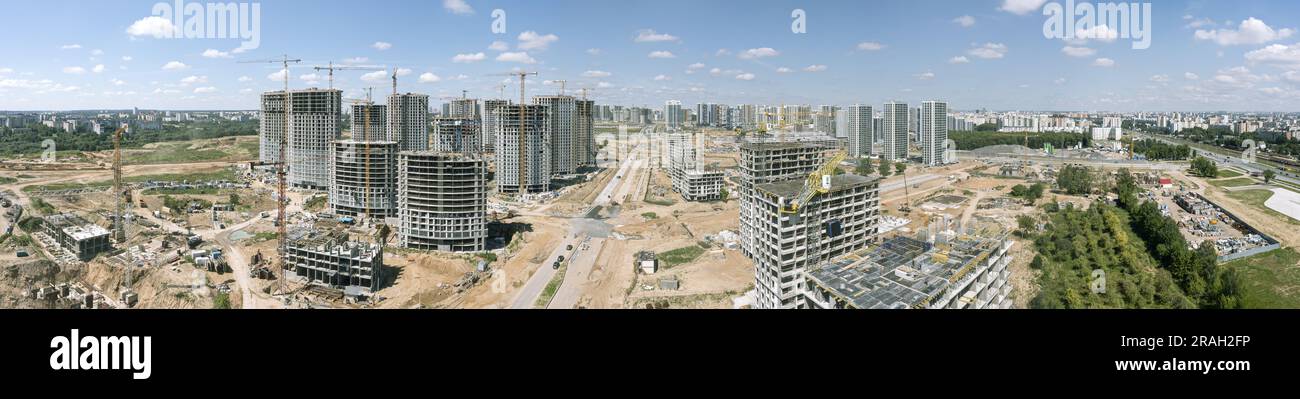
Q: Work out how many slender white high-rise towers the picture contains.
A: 3